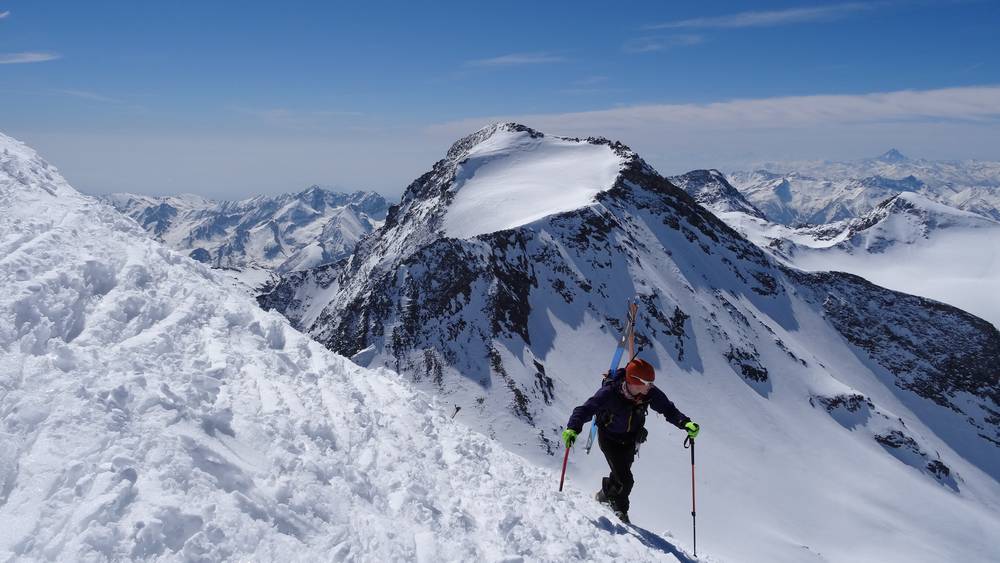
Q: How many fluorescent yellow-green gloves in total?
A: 2